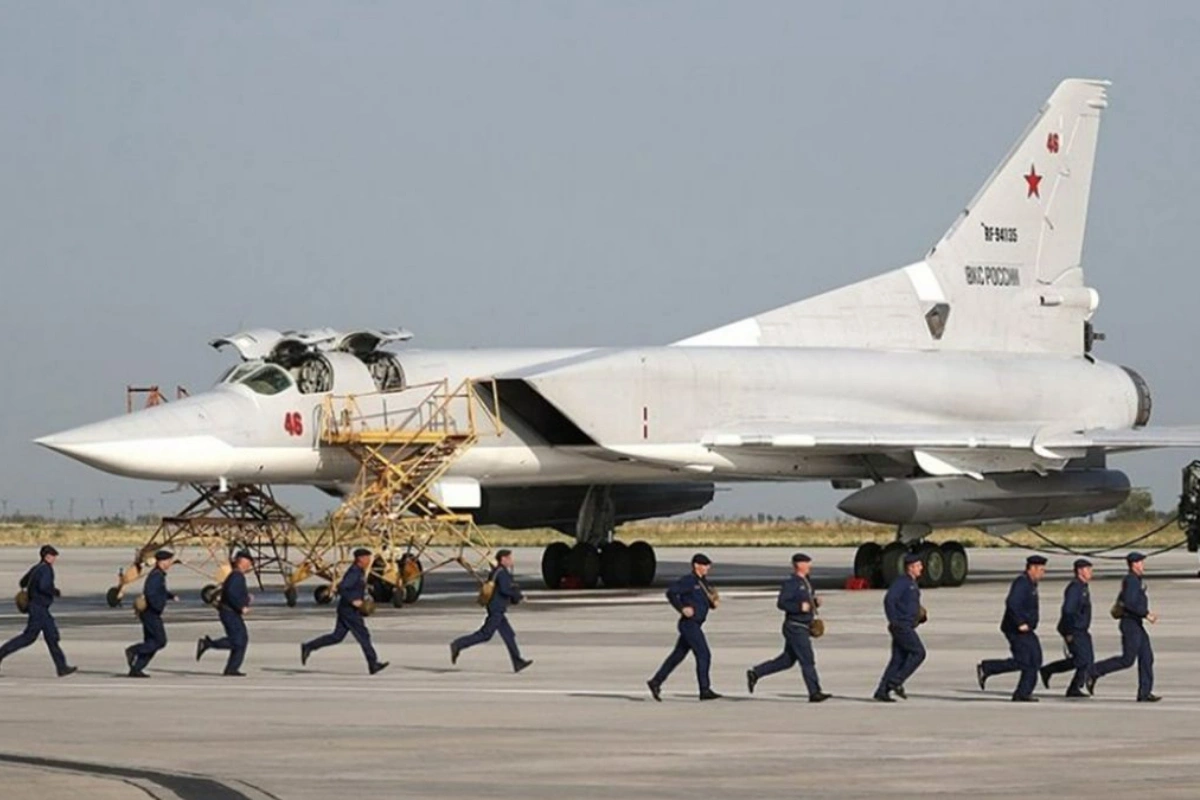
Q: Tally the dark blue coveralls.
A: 11